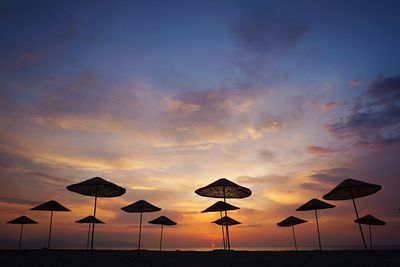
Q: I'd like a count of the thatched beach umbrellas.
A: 13